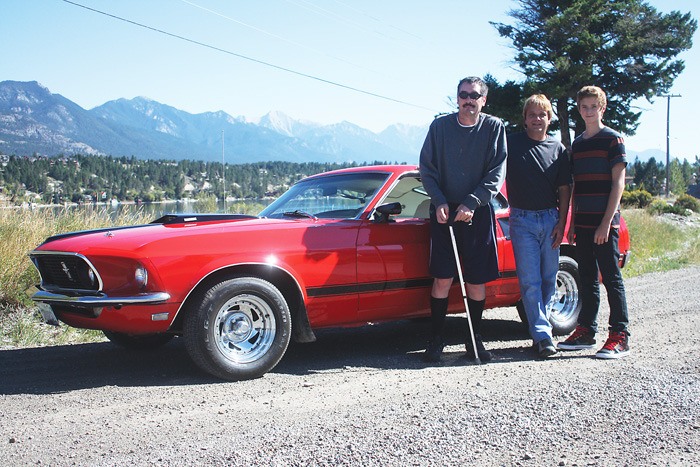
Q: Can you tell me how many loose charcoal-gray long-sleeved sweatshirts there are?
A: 1